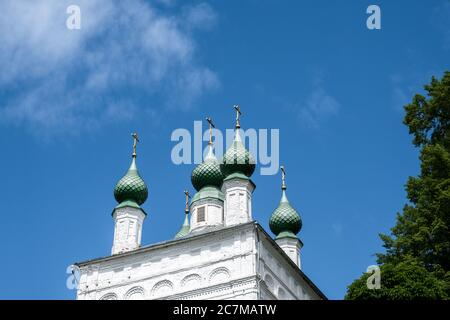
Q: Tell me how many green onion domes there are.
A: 5